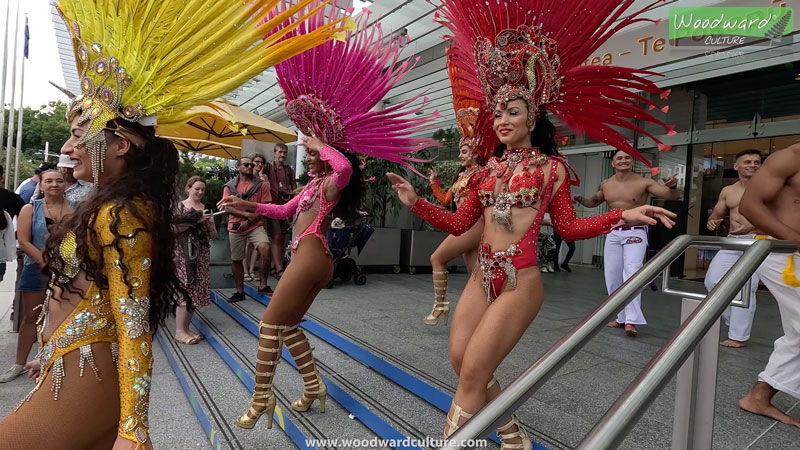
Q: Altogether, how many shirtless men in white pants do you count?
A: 3